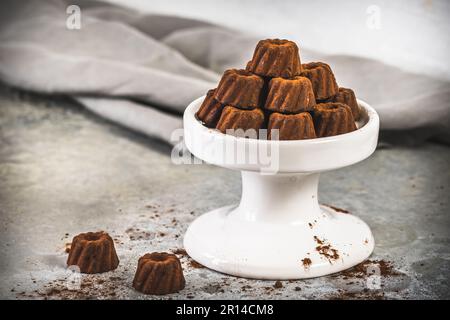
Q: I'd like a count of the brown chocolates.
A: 11